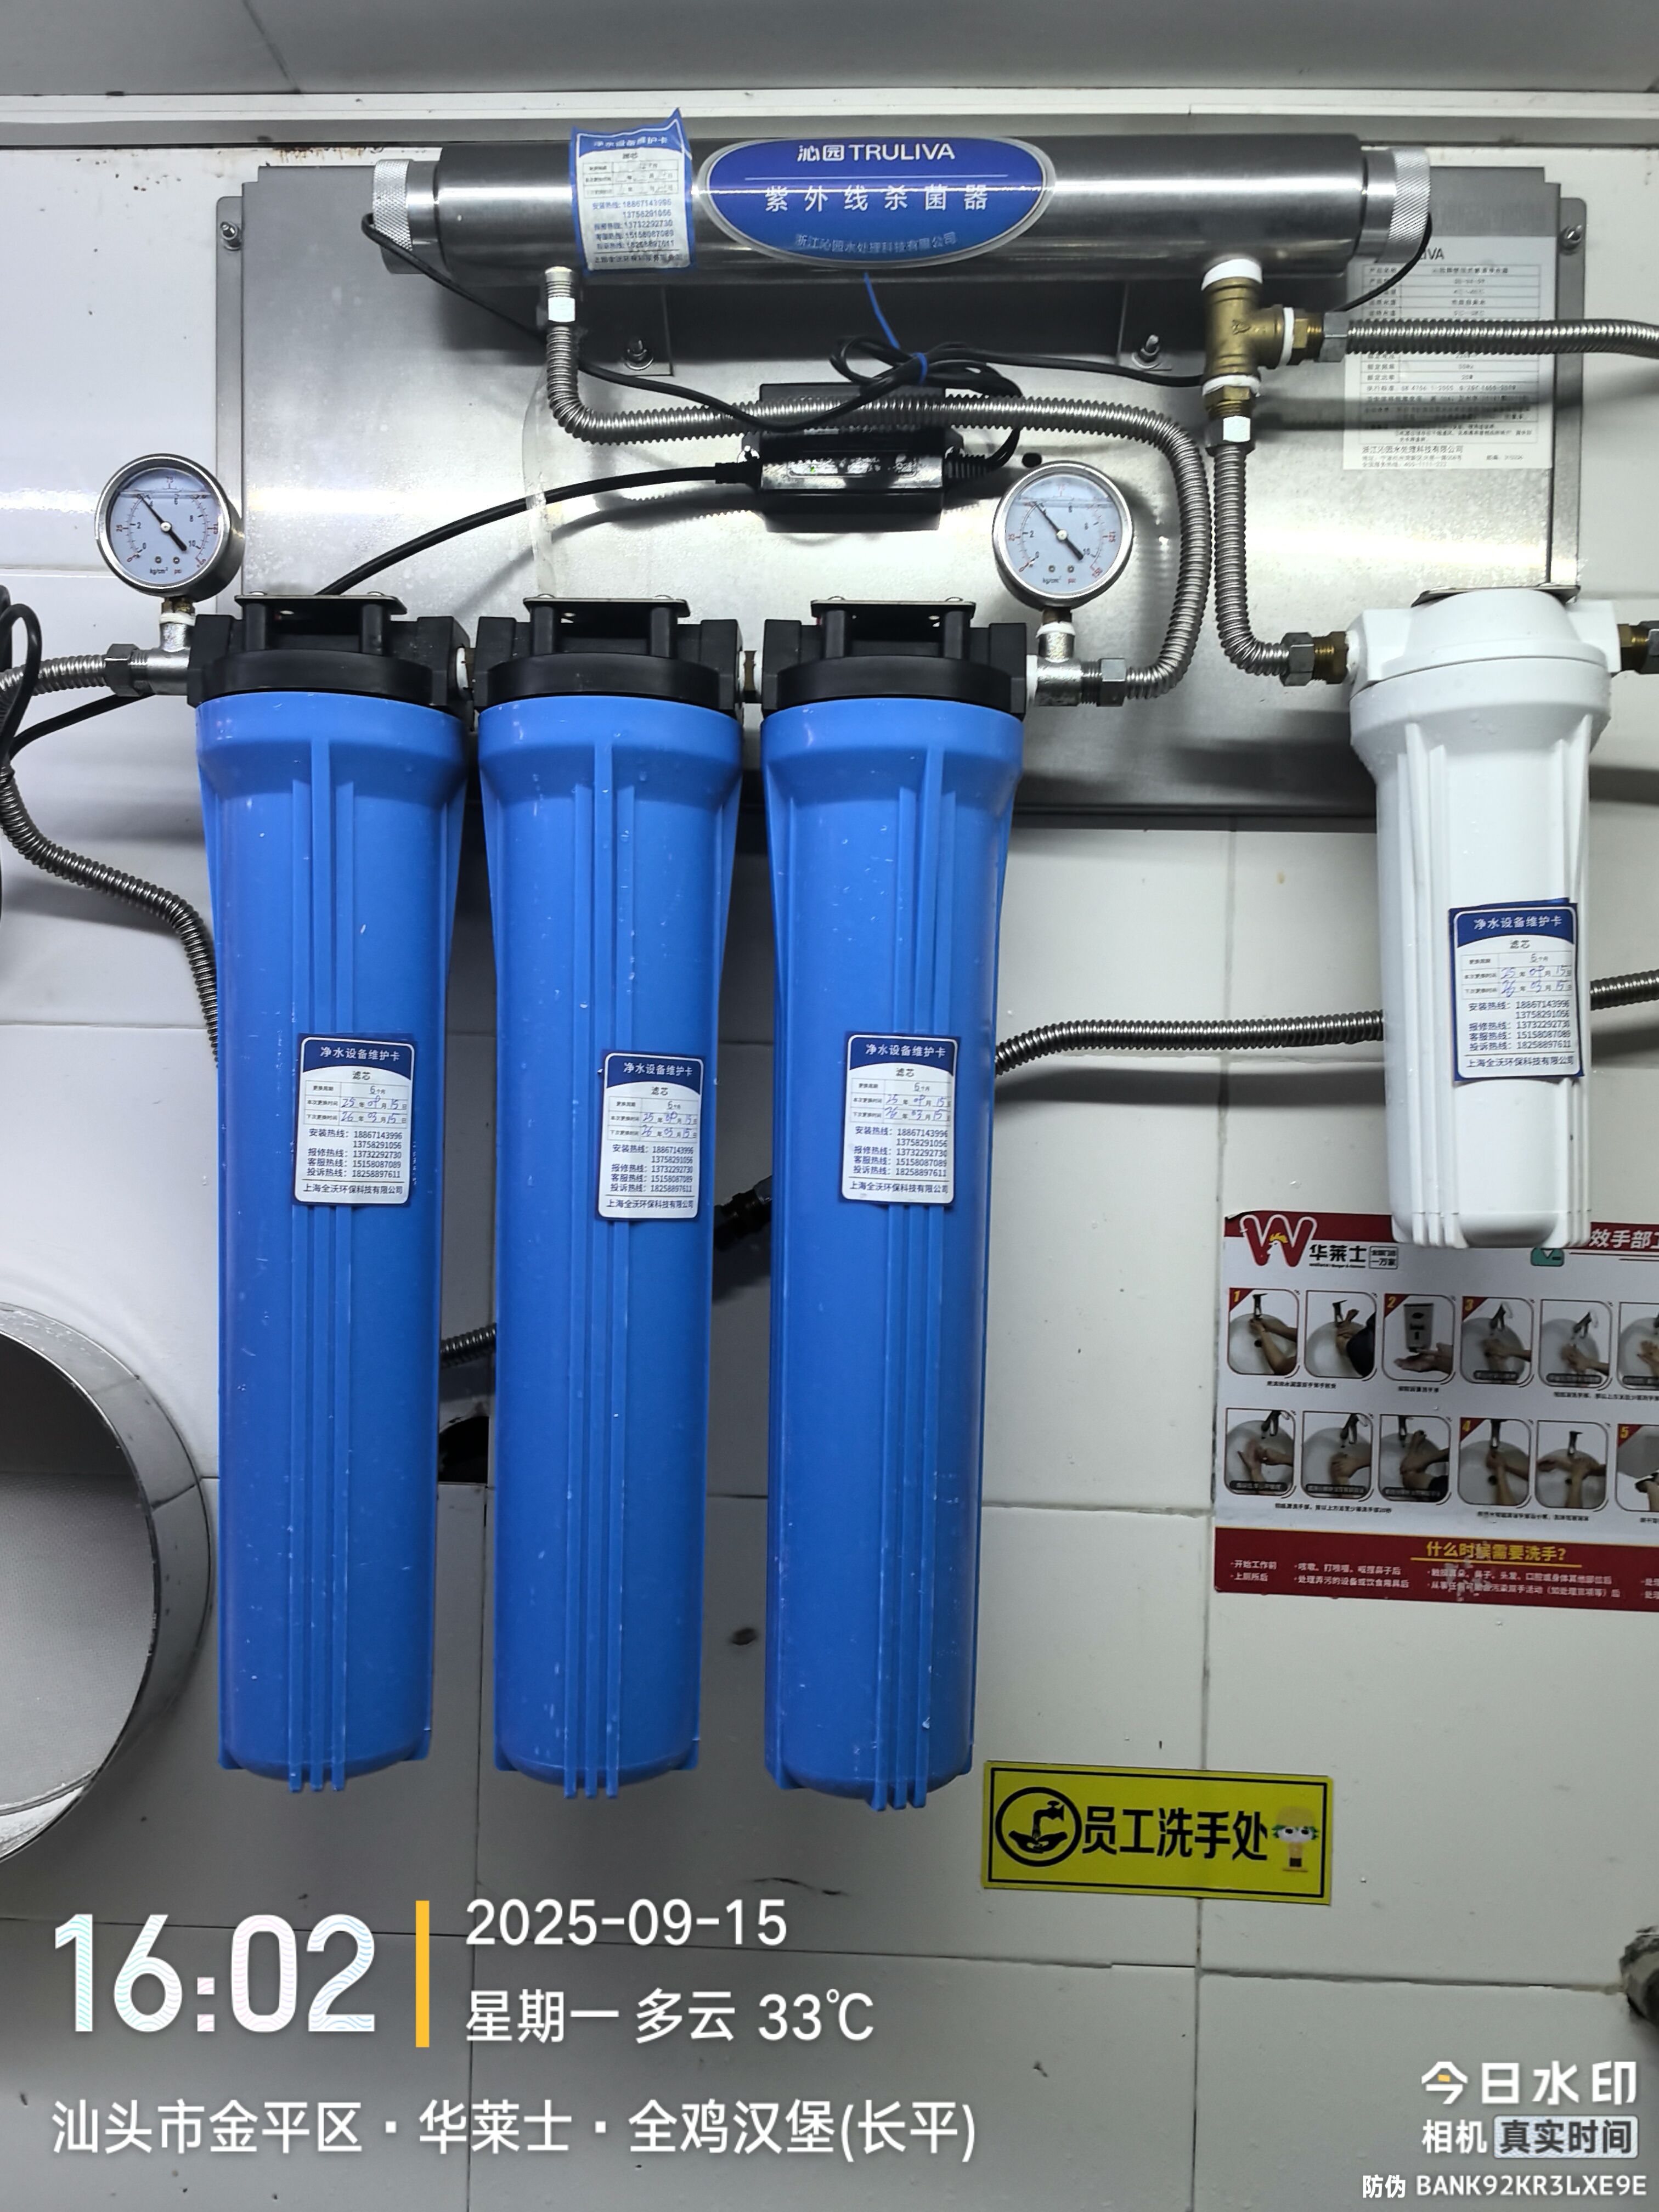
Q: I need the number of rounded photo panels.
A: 12